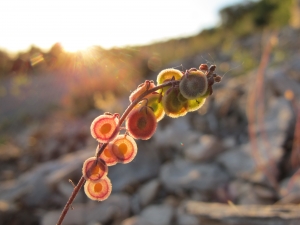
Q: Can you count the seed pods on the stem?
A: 12